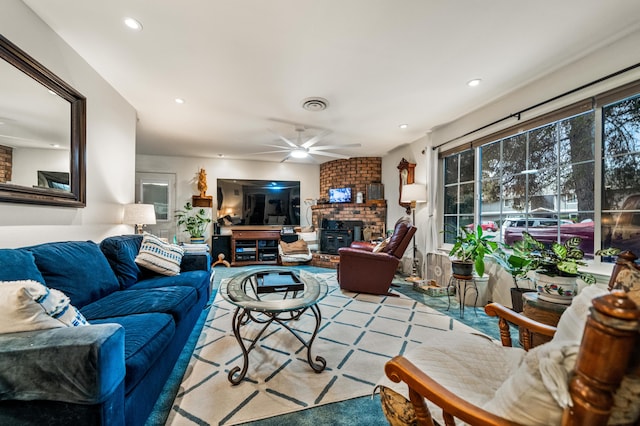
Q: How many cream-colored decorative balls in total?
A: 0